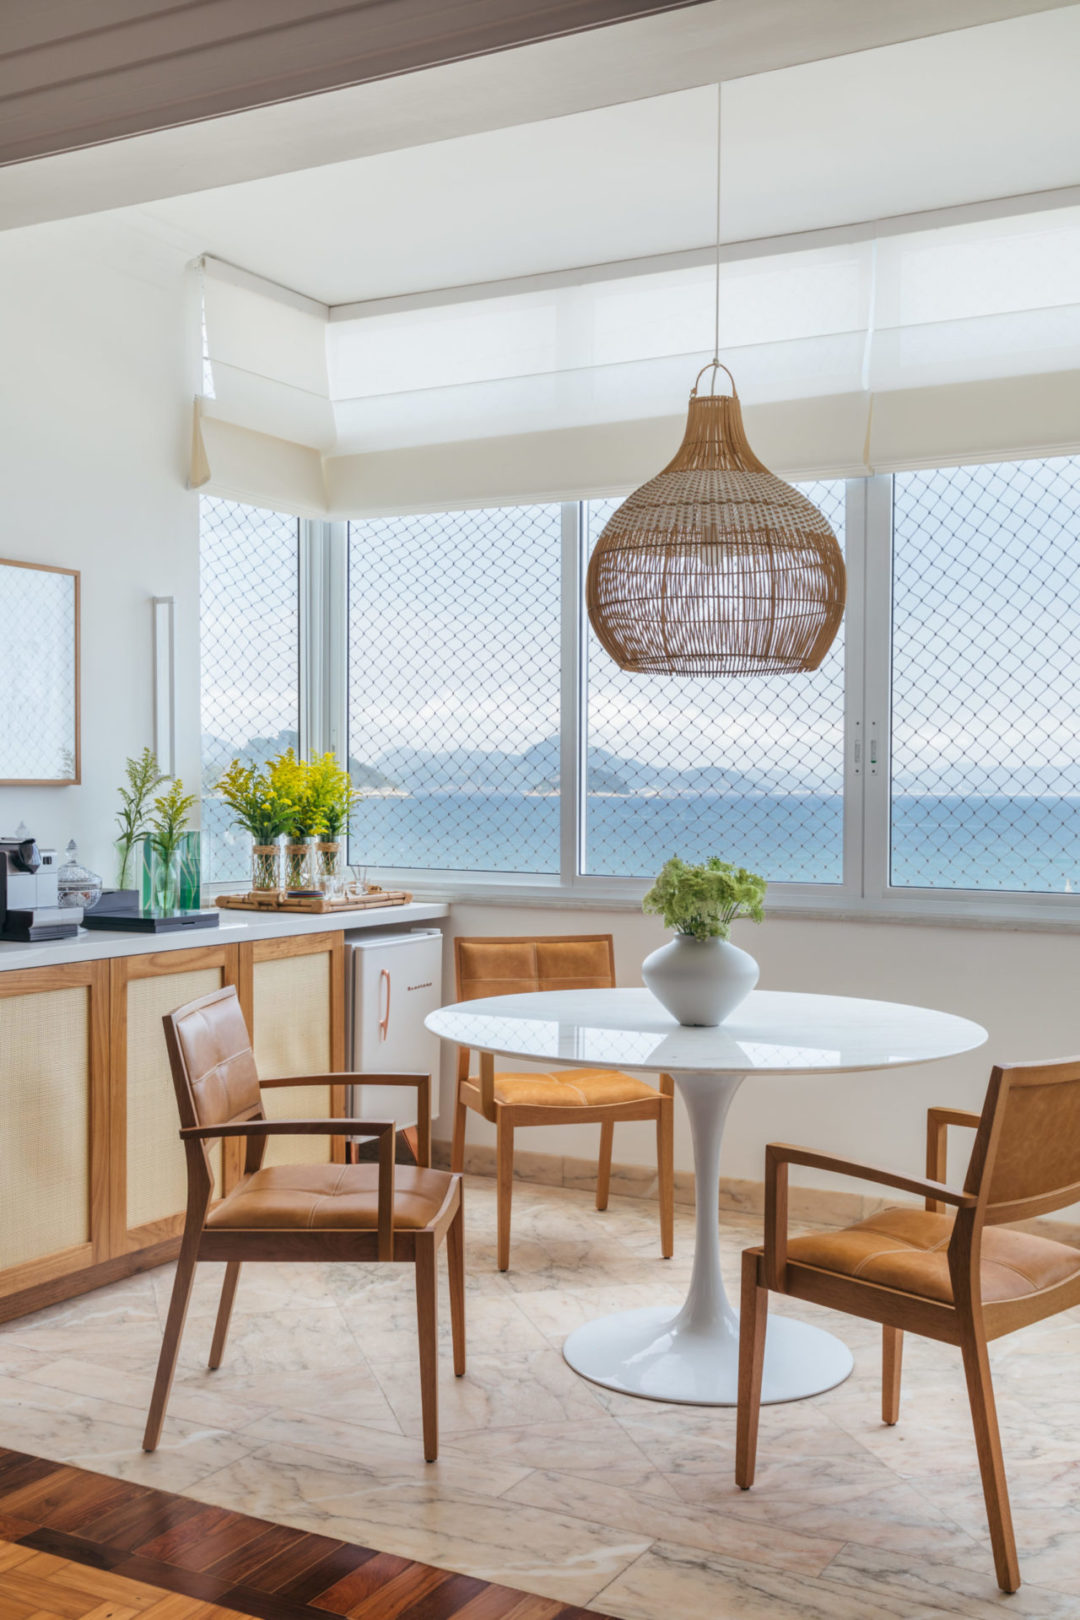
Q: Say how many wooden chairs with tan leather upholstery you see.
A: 3